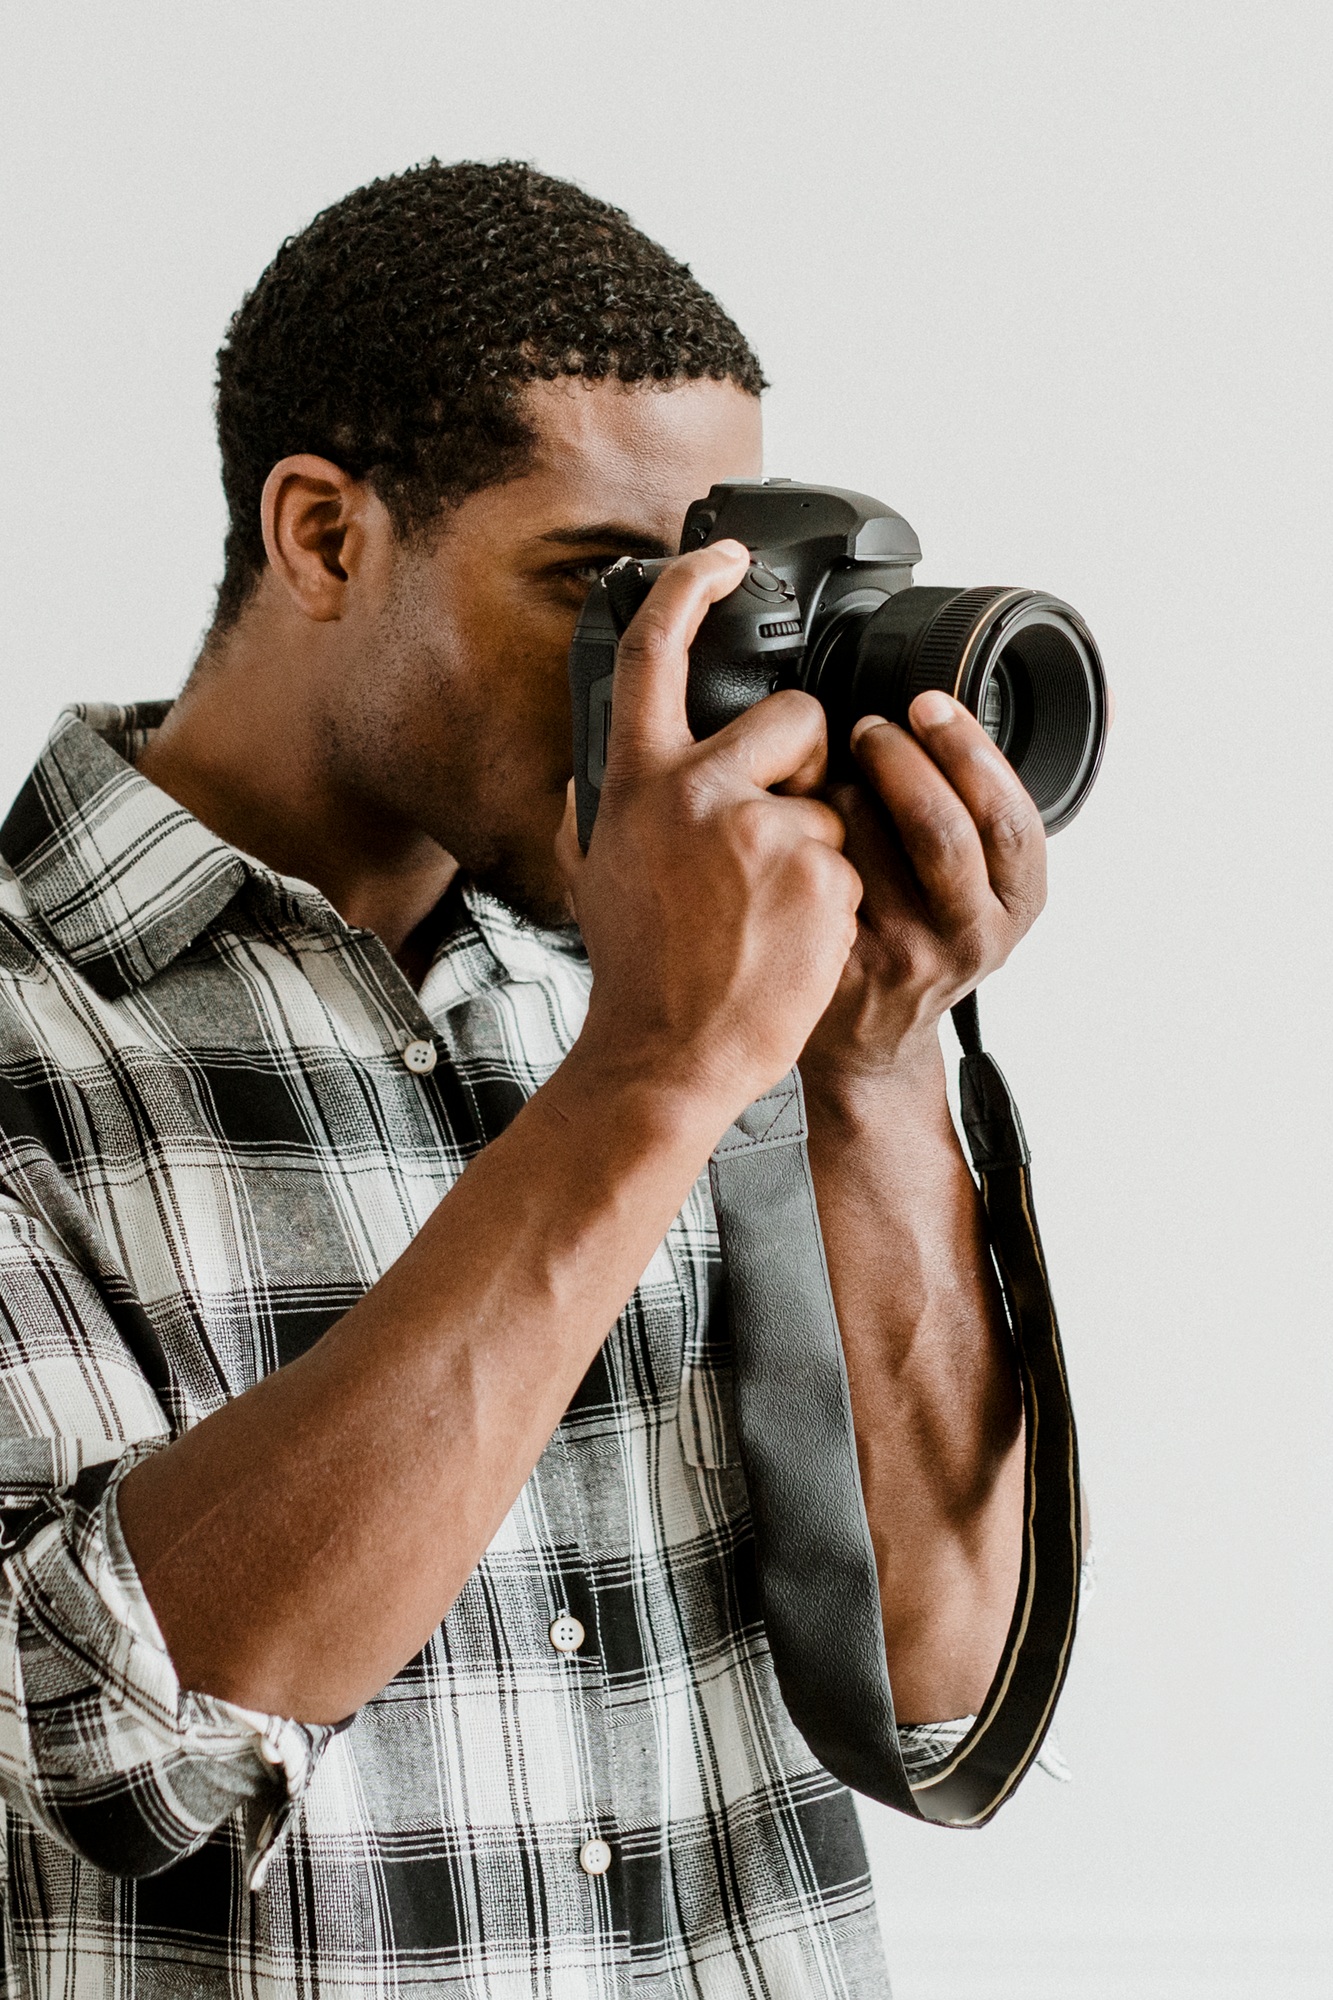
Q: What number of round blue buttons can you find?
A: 0